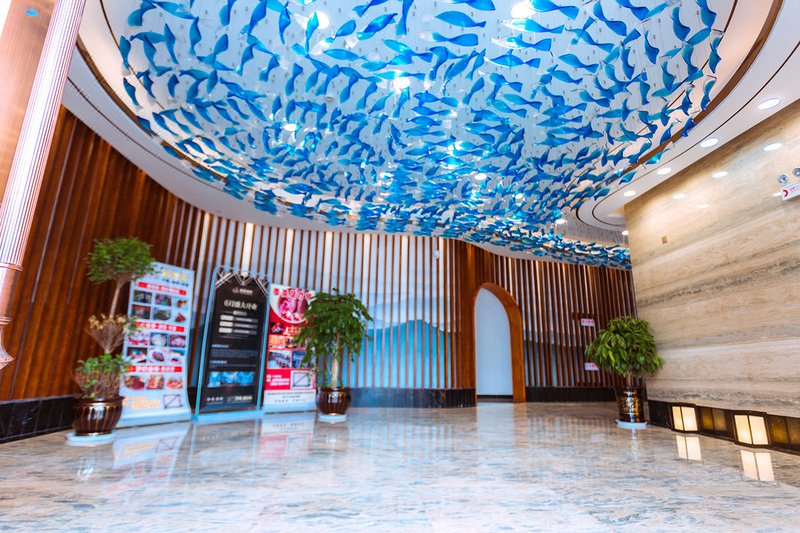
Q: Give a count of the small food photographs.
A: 15